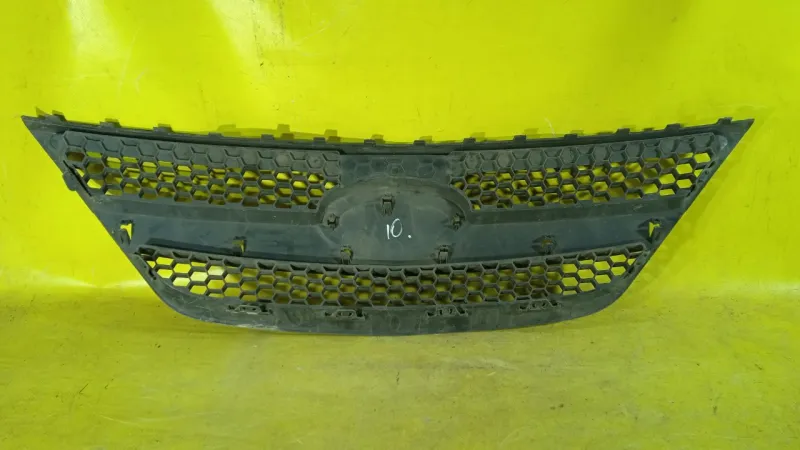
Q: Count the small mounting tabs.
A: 14